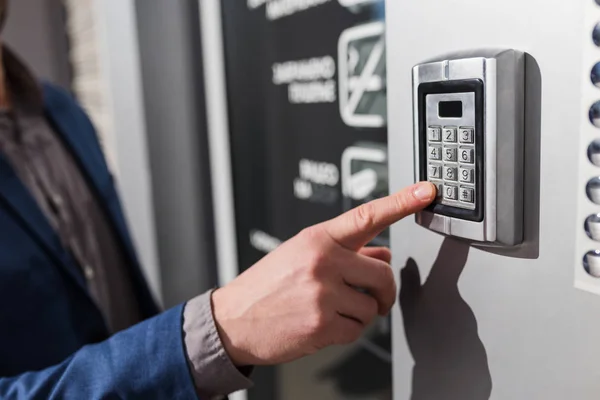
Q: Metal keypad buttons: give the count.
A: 12